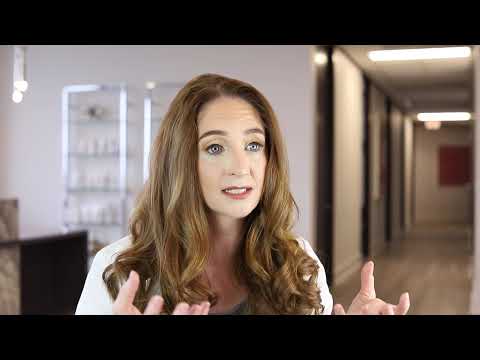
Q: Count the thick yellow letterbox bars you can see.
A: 0